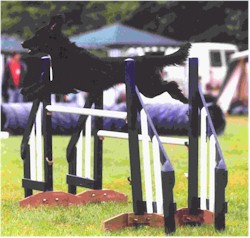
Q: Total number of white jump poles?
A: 2